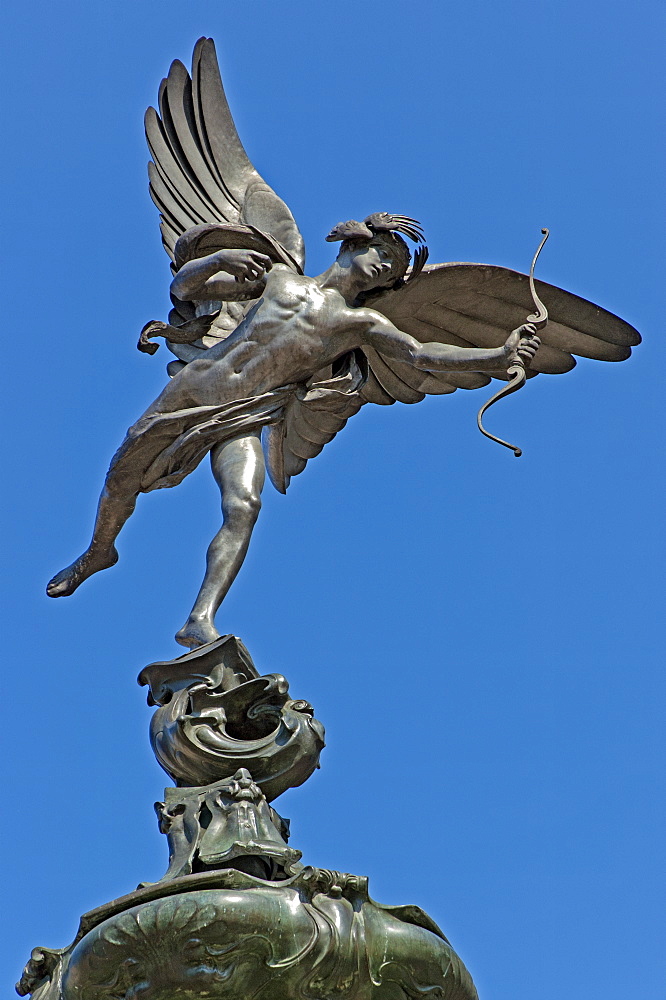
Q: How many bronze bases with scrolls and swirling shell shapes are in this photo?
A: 1